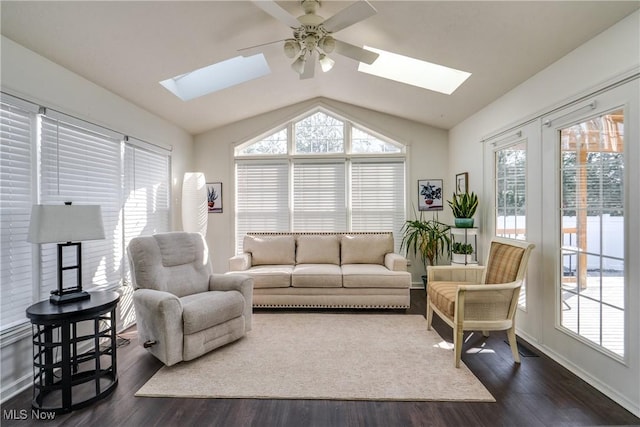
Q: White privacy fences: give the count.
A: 1